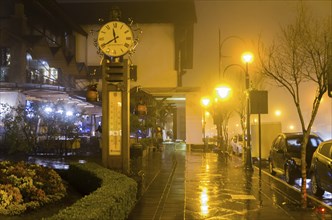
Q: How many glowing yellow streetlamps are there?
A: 3